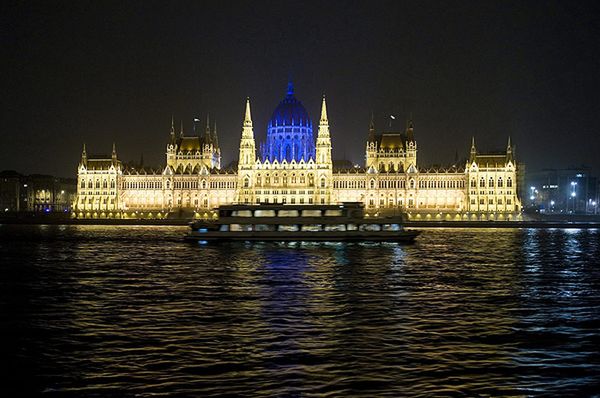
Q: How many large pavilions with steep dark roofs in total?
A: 4